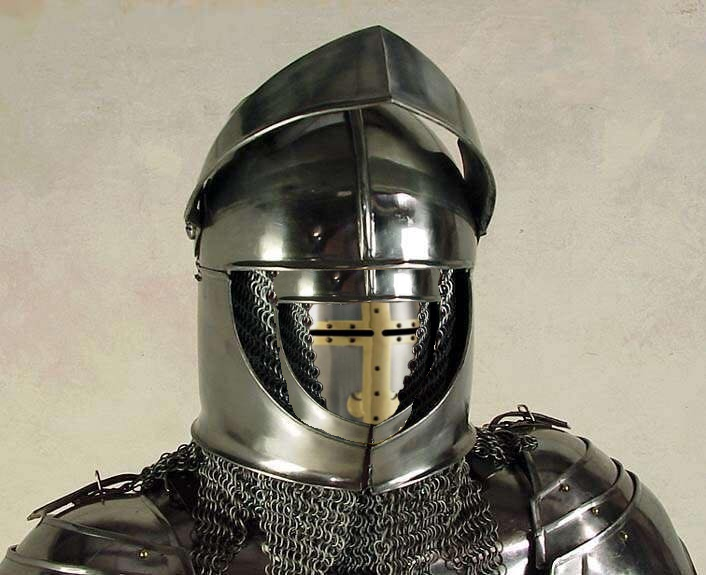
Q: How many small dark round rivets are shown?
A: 12